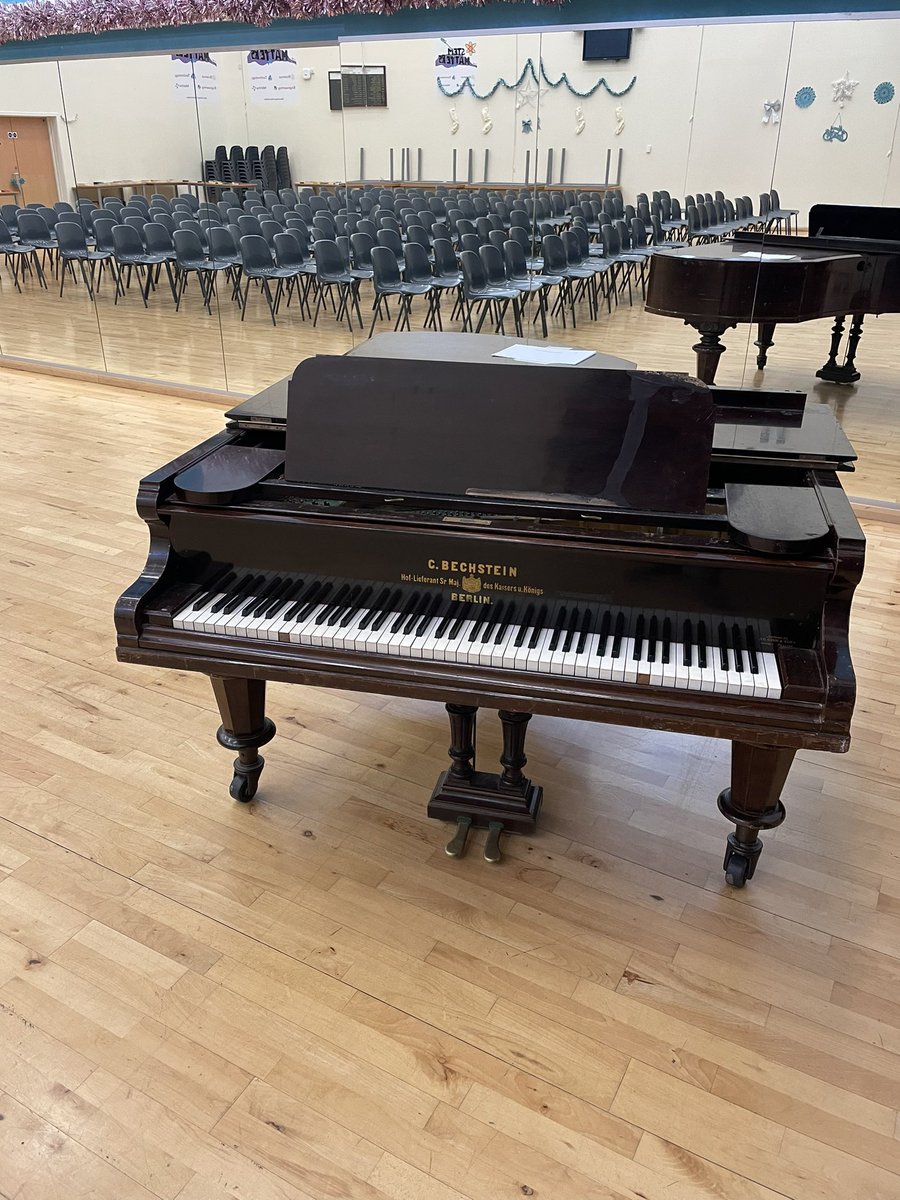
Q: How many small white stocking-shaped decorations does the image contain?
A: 4